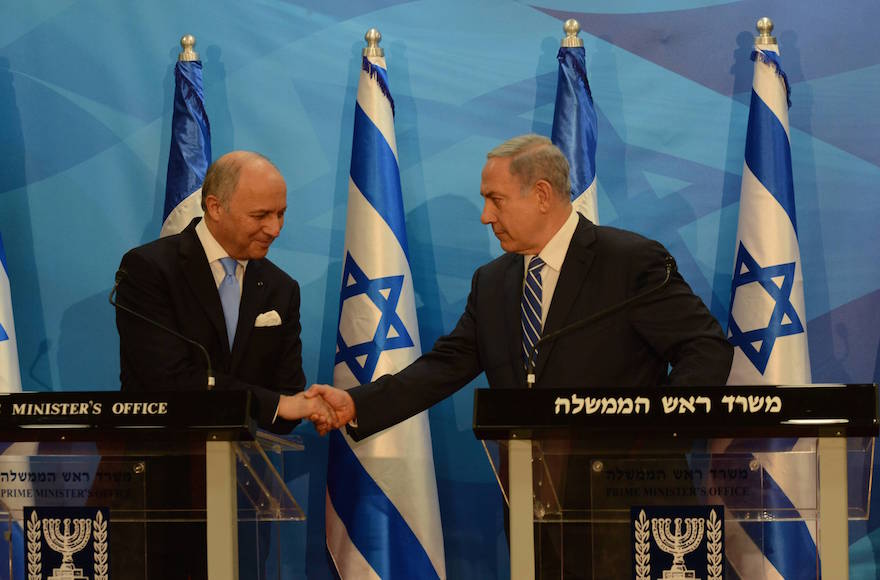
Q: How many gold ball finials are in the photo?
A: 4